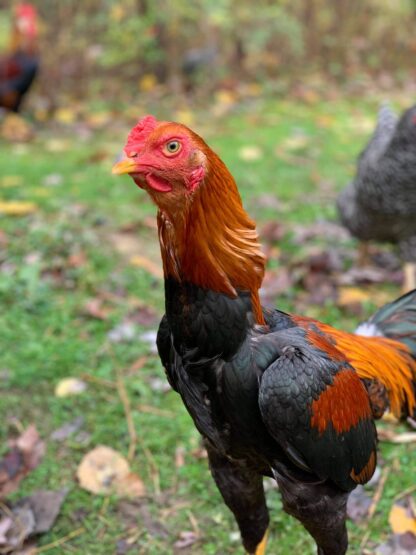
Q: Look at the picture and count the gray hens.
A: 1